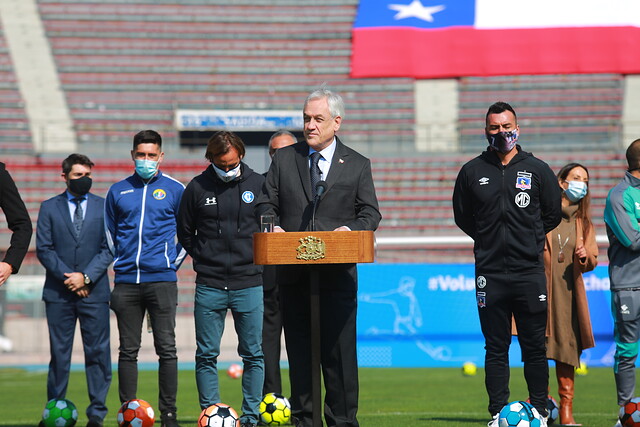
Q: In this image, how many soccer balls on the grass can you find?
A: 10